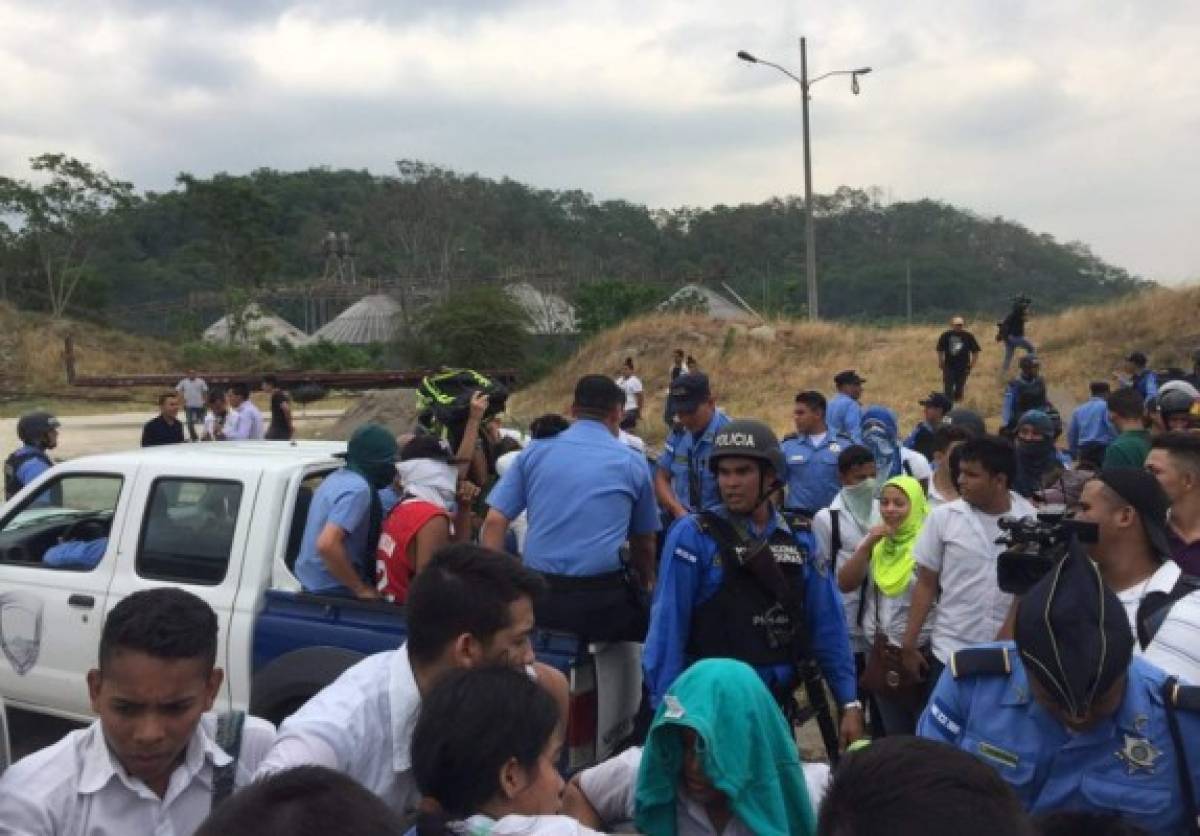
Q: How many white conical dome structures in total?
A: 4